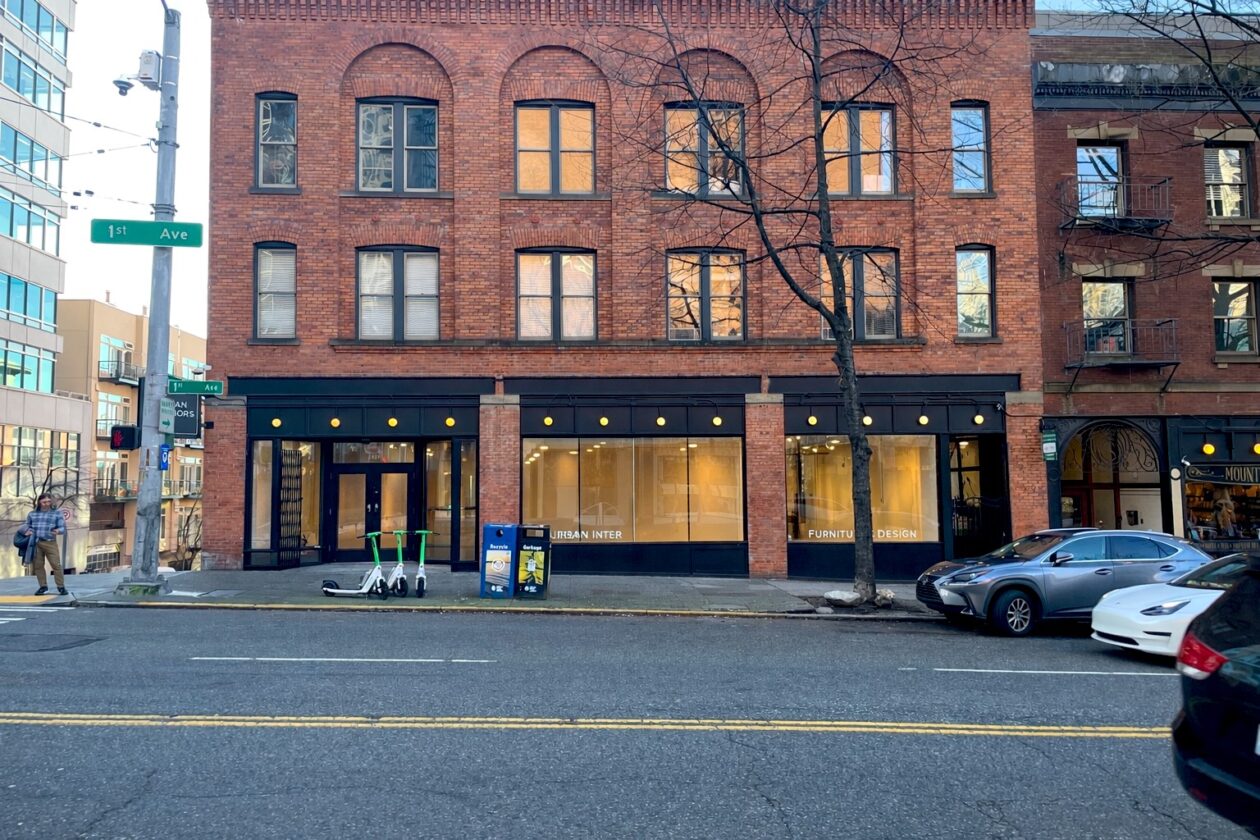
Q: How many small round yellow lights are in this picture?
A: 14